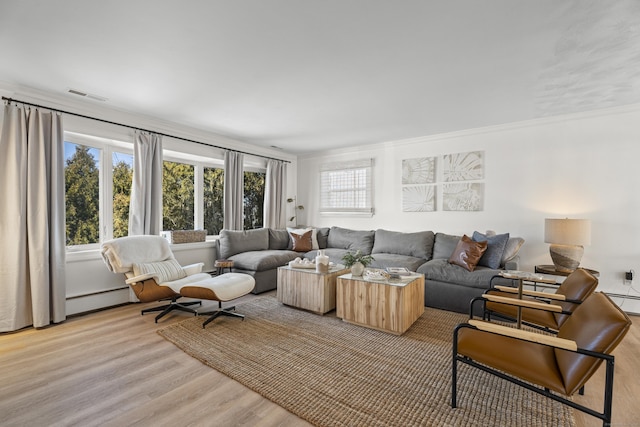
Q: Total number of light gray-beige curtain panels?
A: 4